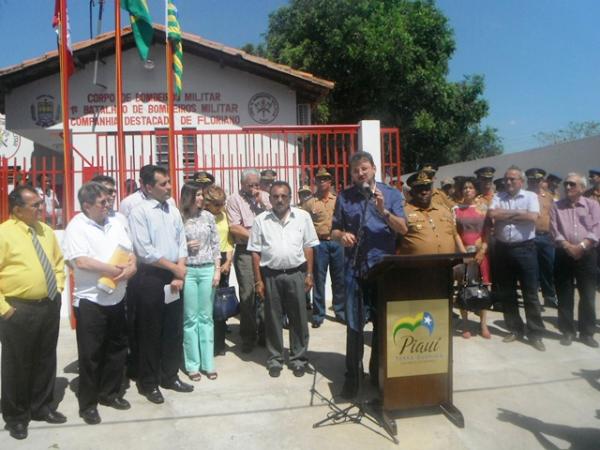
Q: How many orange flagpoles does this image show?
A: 3